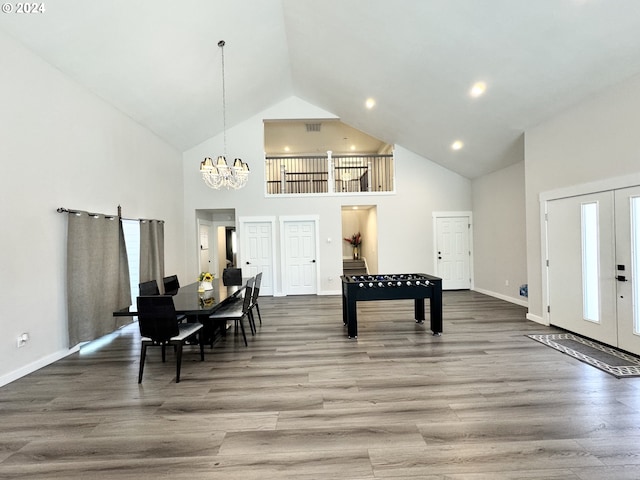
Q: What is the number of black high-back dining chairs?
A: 6